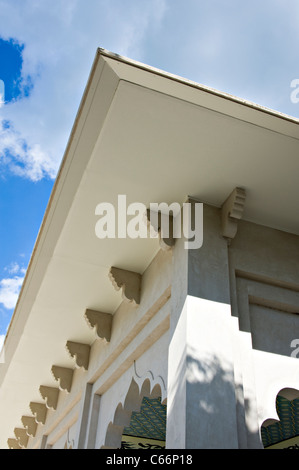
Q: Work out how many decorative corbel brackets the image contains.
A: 11